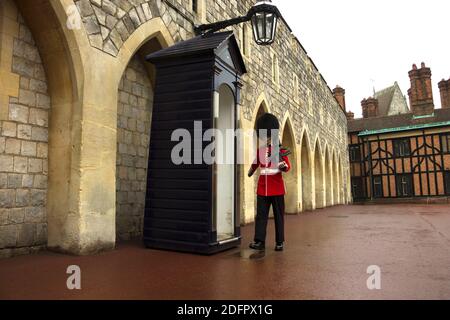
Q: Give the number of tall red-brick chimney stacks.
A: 4